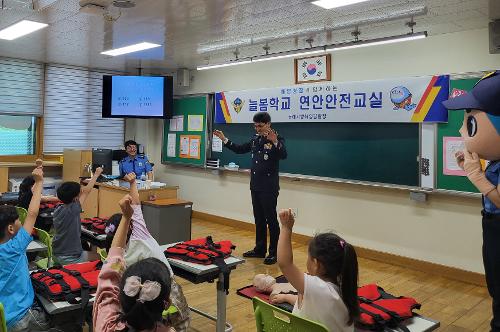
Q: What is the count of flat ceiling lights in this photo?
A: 3